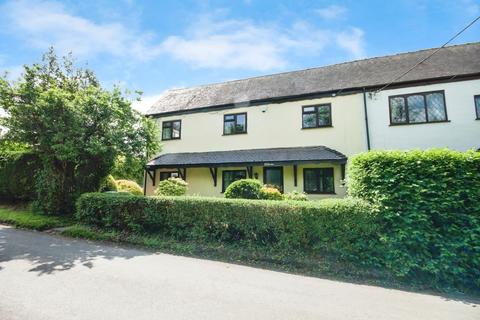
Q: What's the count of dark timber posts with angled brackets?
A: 6